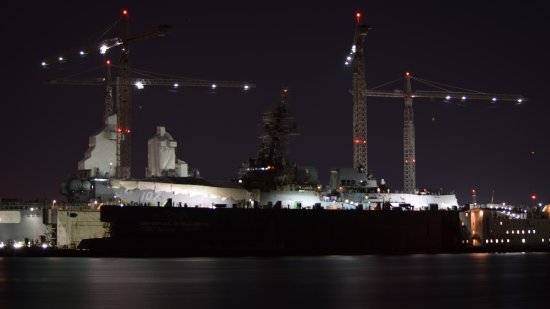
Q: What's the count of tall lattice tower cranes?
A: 4